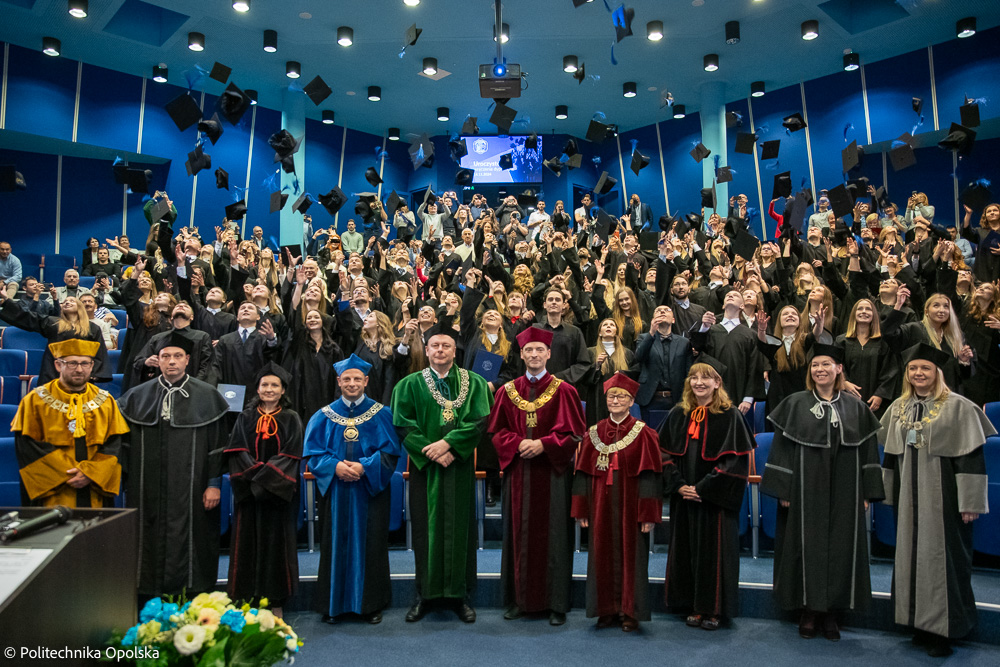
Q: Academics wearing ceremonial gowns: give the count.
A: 10